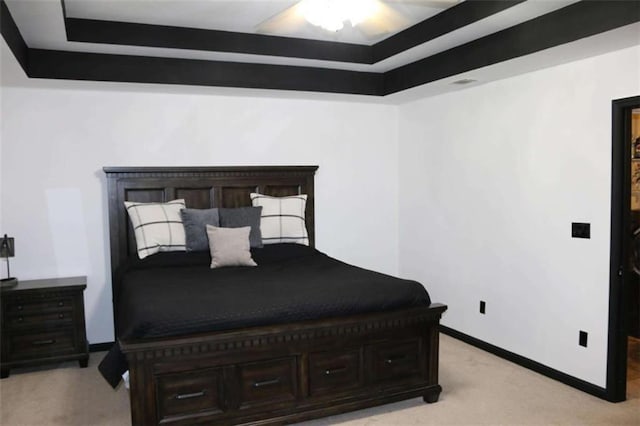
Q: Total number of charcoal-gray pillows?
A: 2